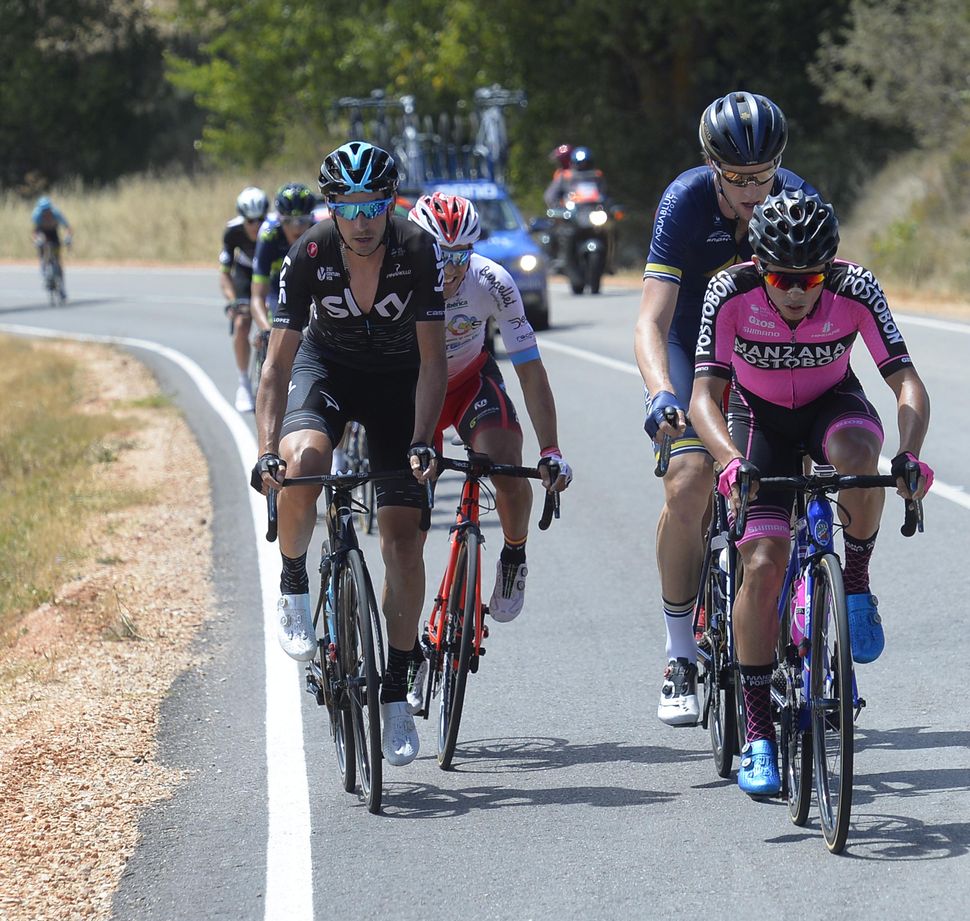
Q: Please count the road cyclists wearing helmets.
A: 7